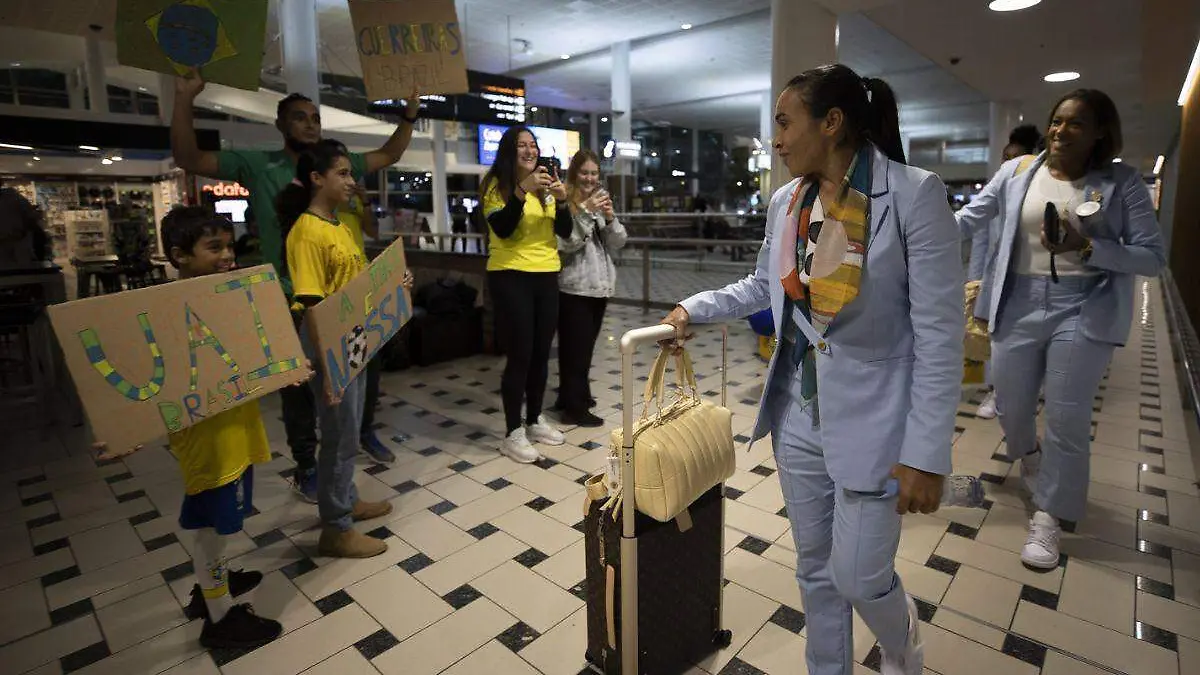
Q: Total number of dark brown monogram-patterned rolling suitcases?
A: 1